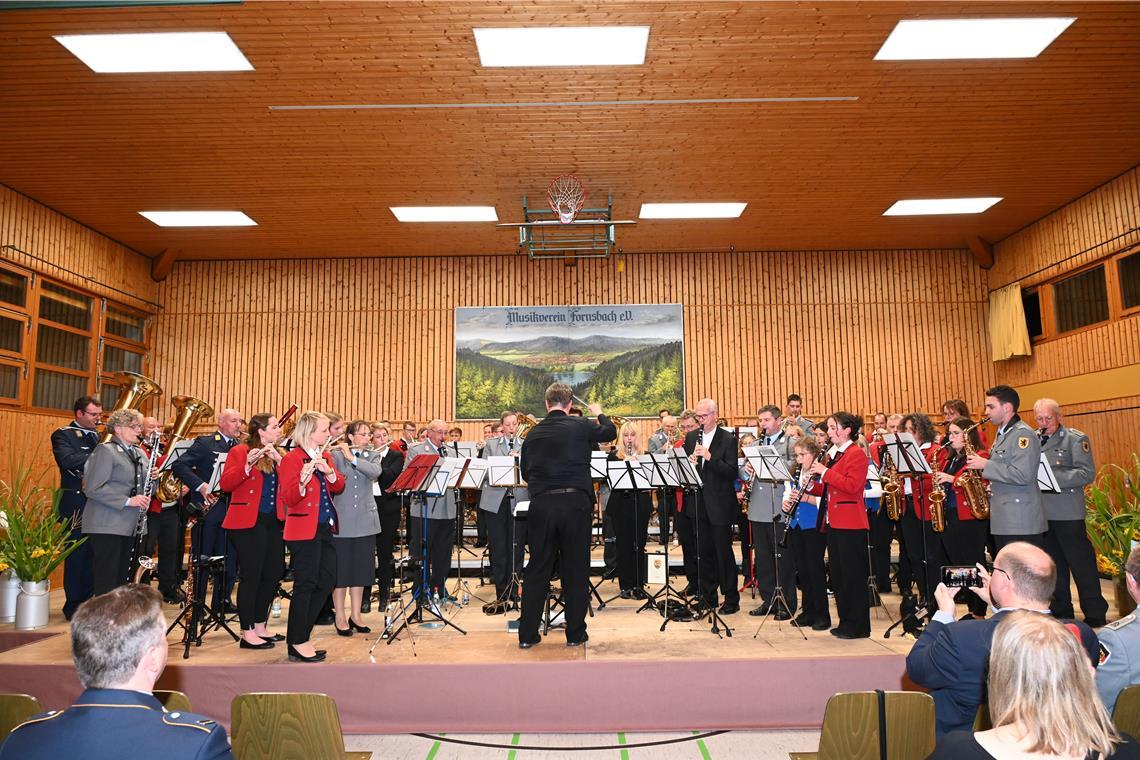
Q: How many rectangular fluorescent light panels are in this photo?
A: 7